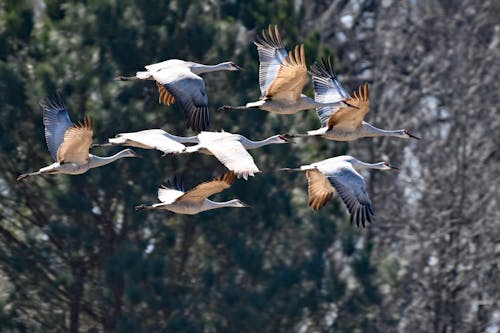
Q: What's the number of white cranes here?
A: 8